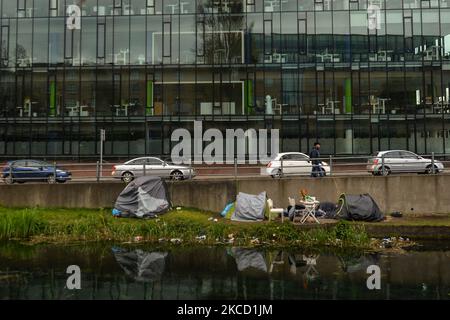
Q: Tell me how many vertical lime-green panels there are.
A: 4